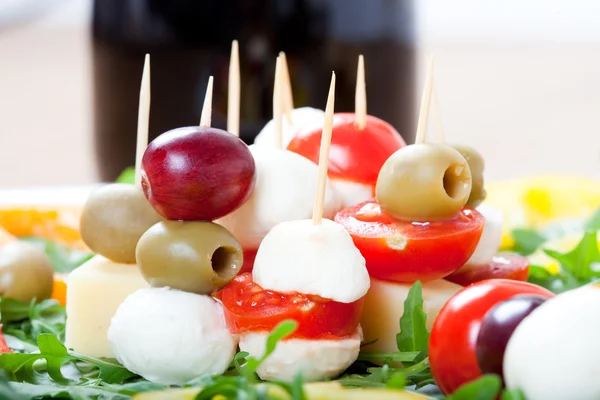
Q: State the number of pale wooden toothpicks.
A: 9